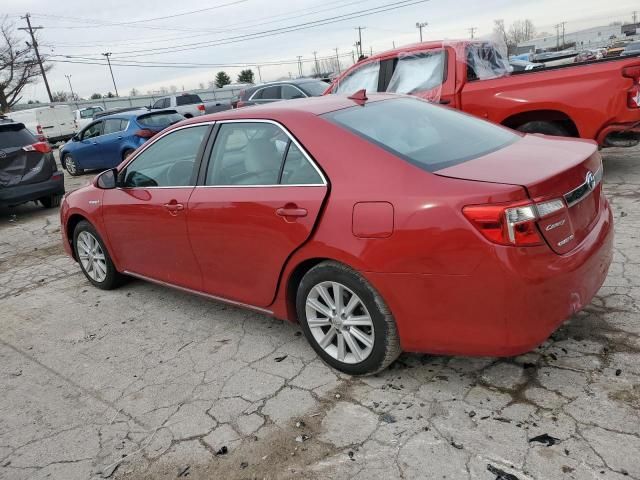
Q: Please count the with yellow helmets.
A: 0